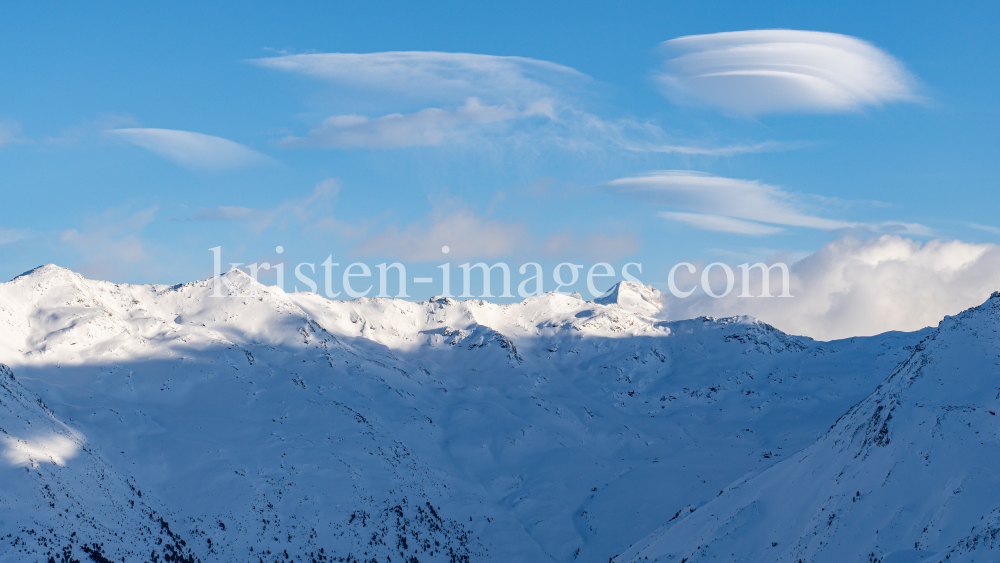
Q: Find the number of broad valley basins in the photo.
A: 1